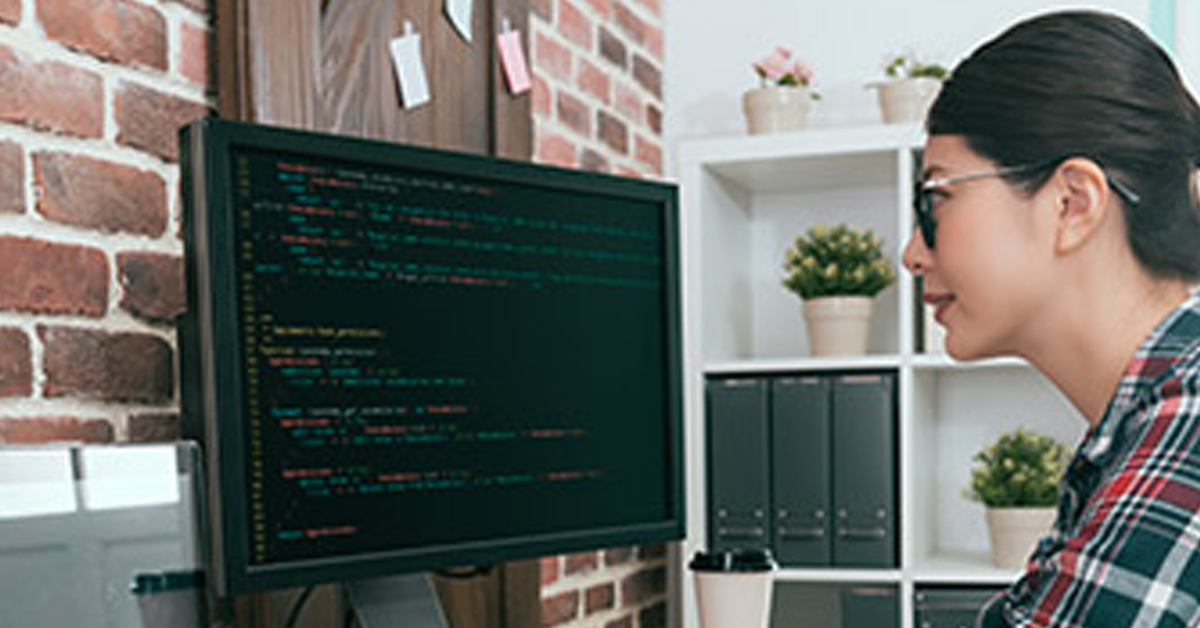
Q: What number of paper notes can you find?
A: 3